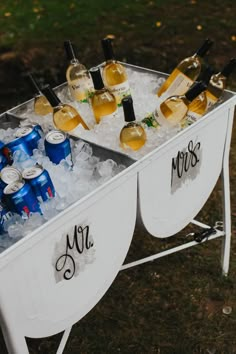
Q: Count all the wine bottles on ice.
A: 10